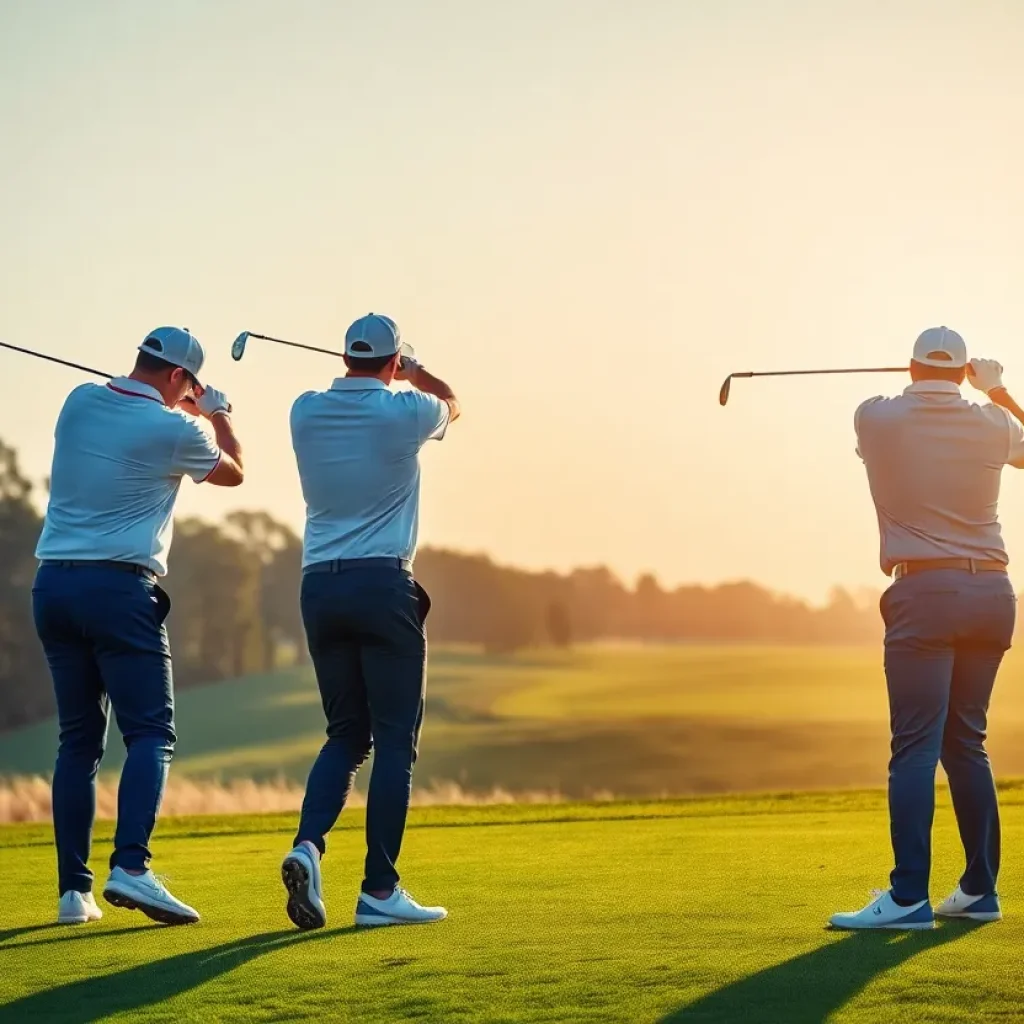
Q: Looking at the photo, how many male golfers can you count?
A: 3